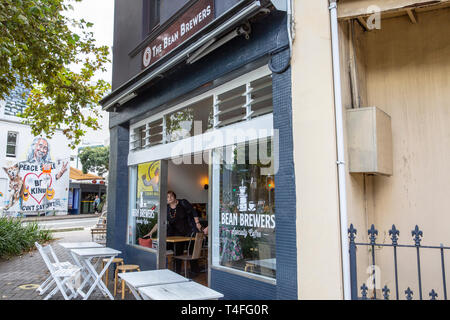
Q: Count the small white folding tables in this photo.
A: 4